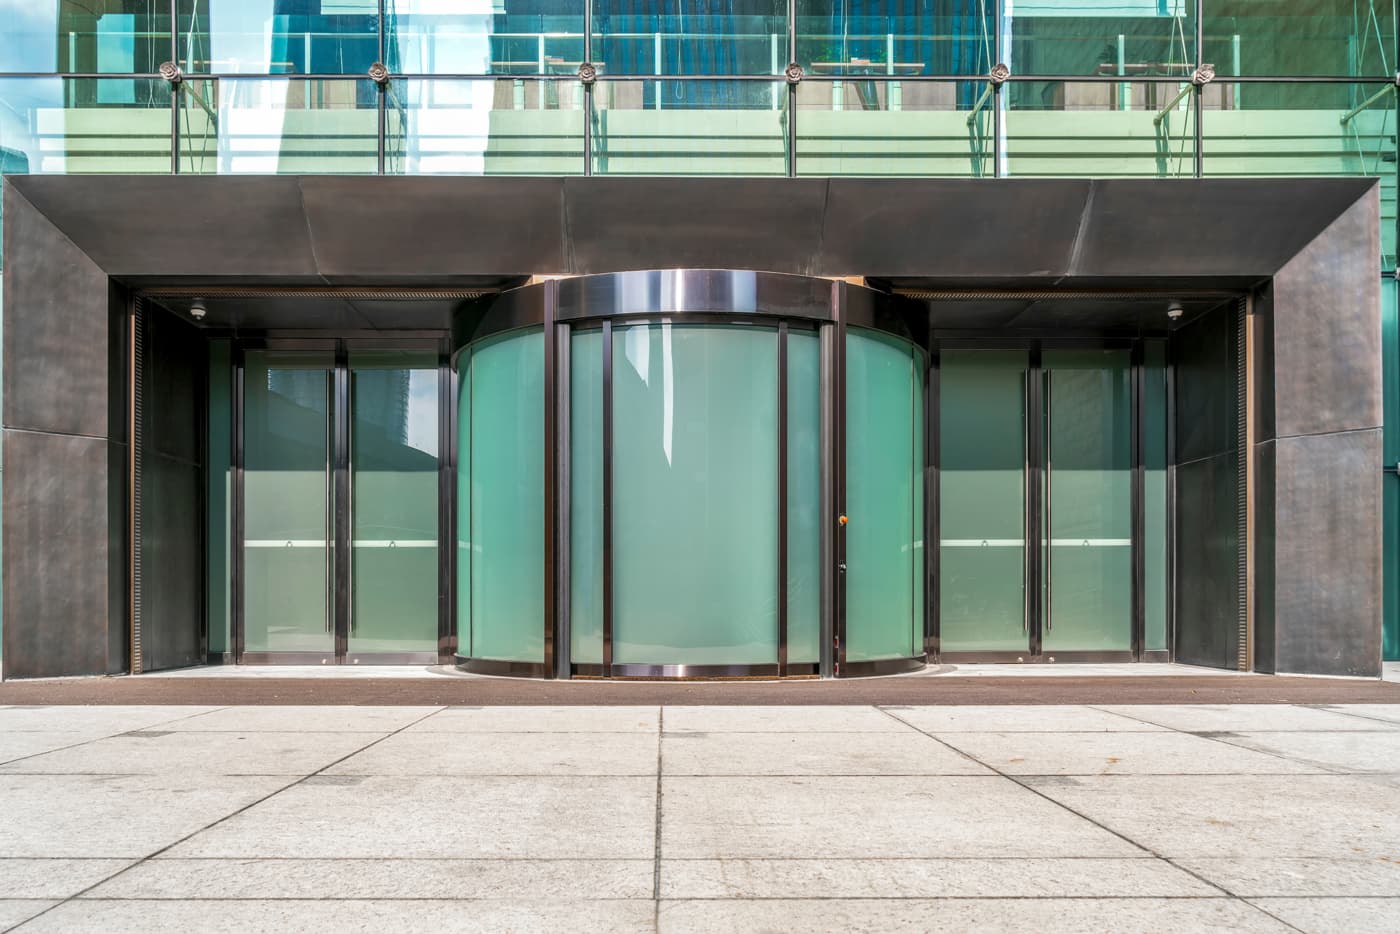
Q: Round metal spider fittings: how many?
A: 6